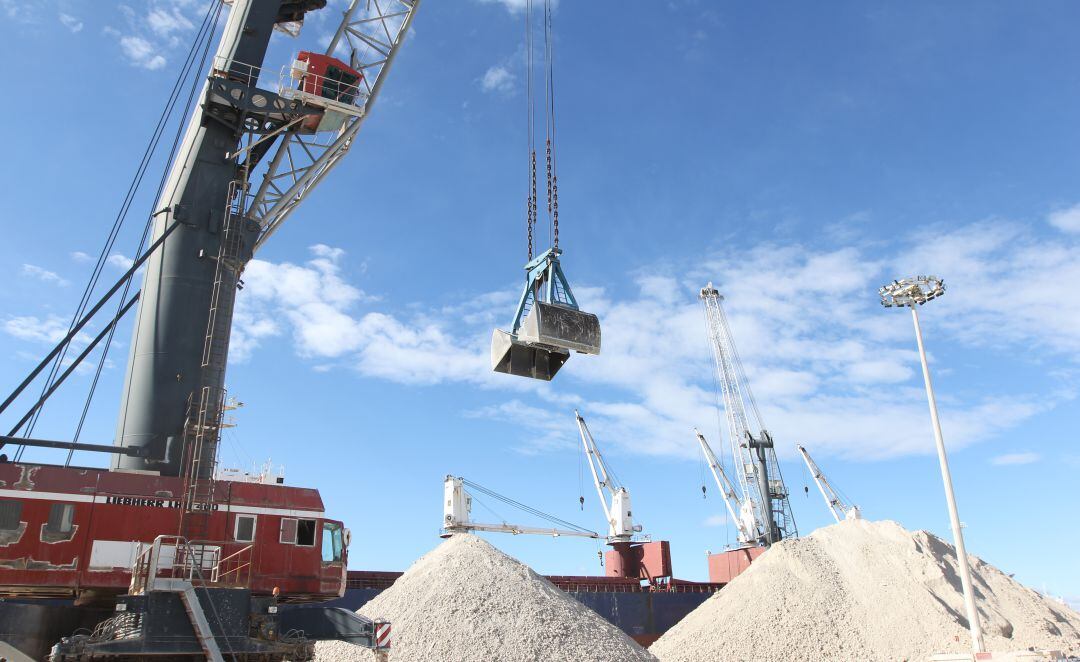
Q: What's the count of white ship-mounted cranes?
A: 4